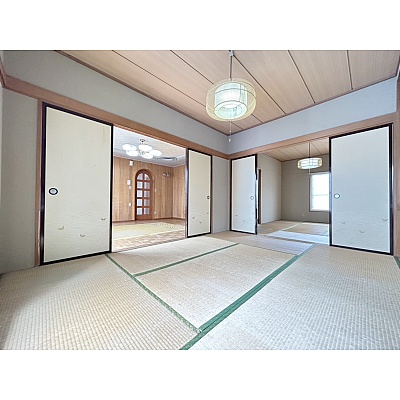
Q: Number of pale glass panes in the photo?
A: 10